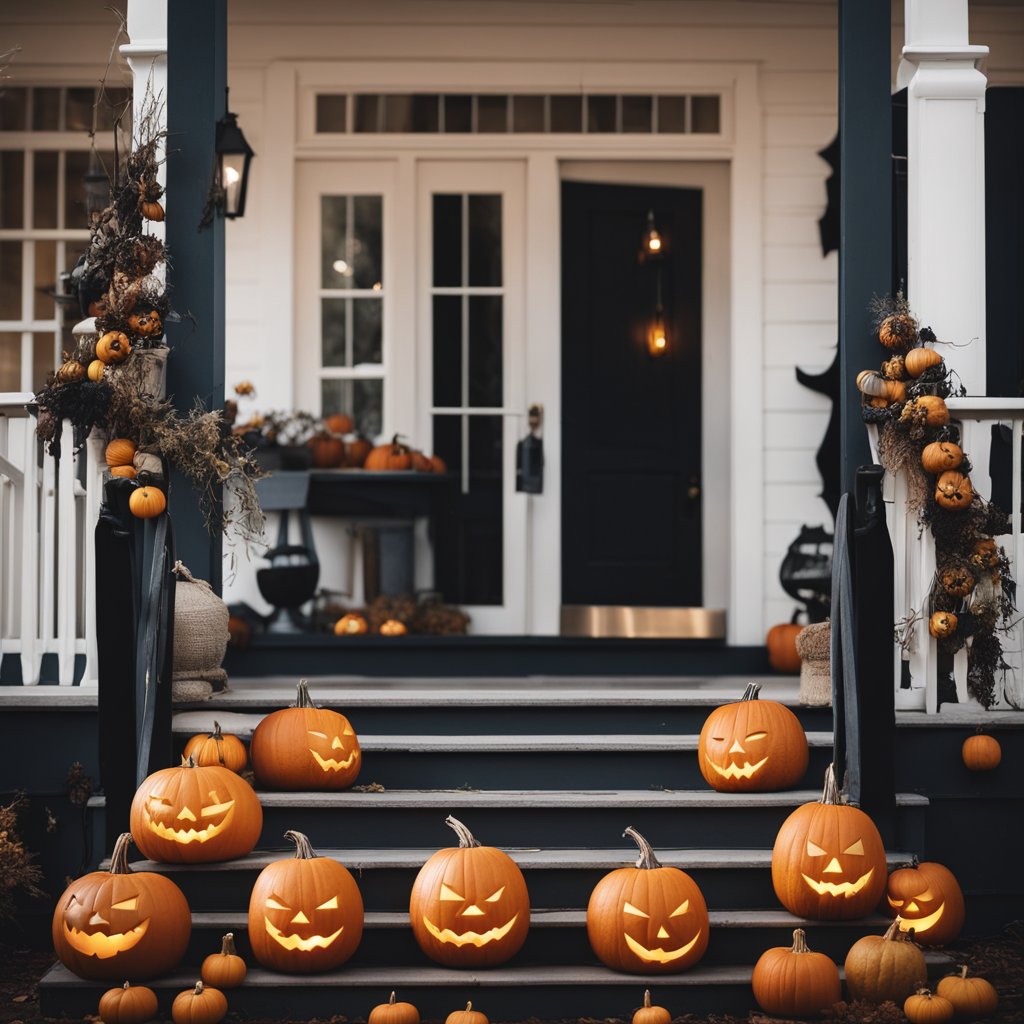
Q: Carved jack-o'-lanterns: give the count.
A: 9